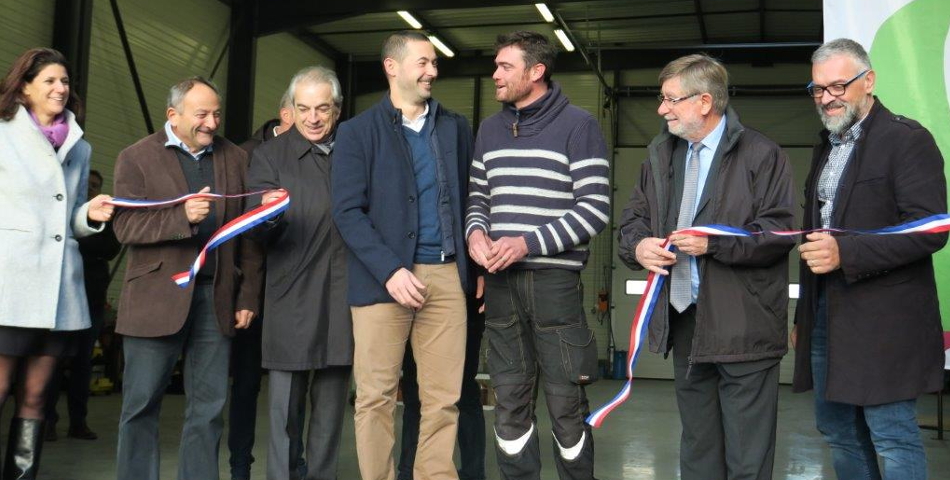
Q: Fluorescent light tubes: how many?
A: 4